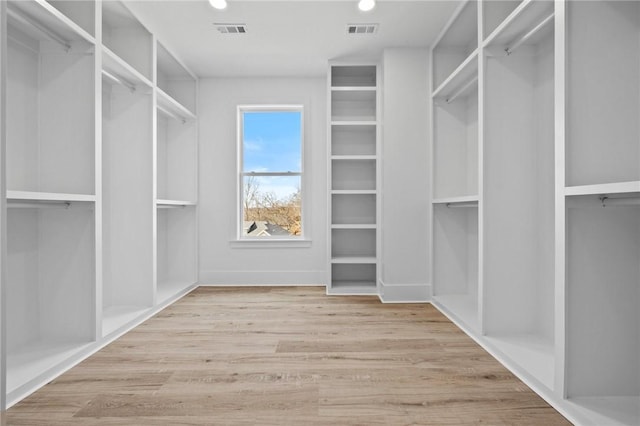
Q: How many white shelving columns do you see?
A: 7